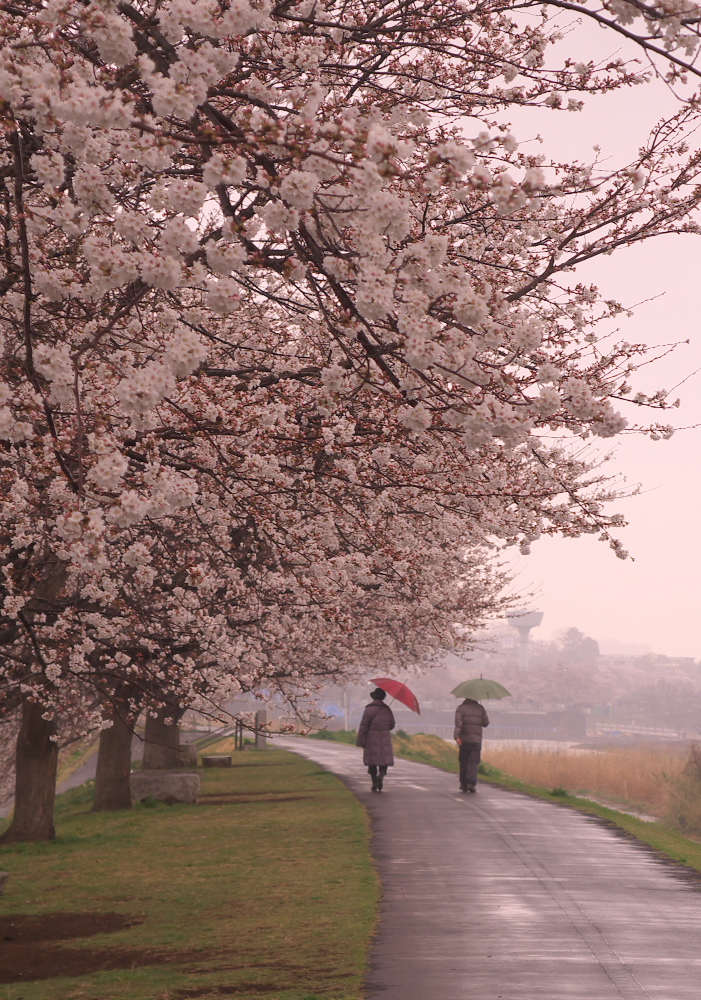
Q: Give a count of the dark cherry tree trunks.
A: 3